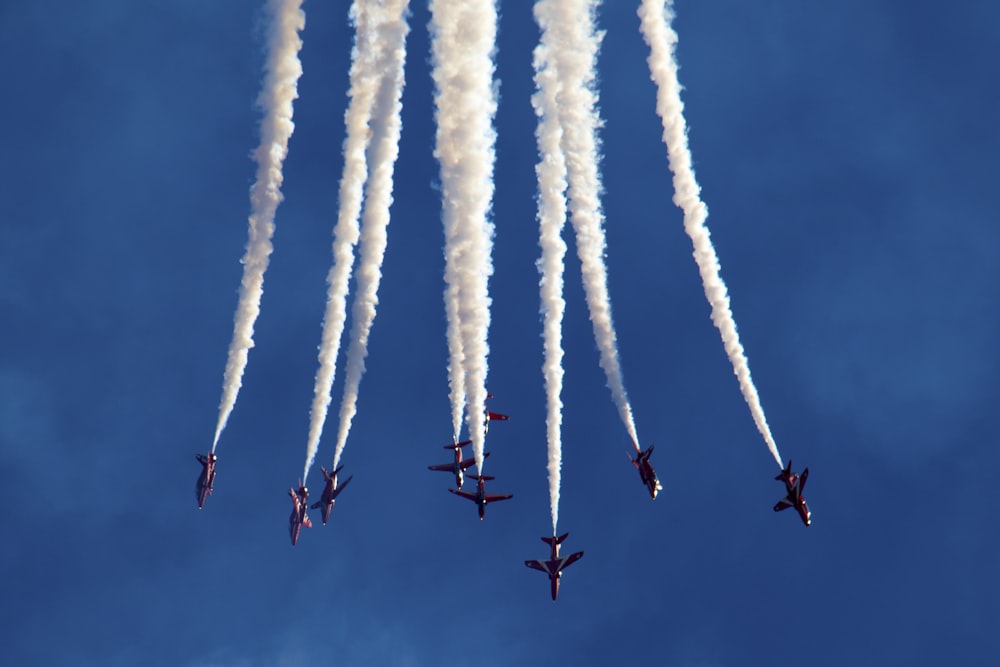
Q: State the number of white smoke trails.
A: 8